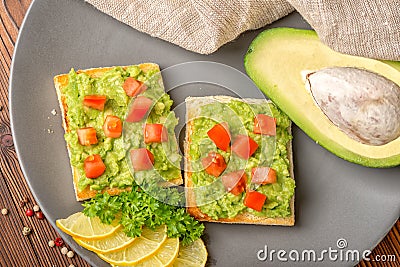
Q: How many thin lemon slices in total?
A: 5